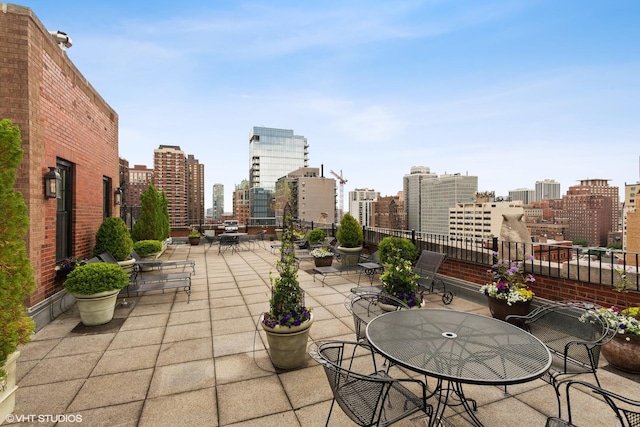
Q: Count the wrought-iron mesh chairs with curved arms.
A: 4